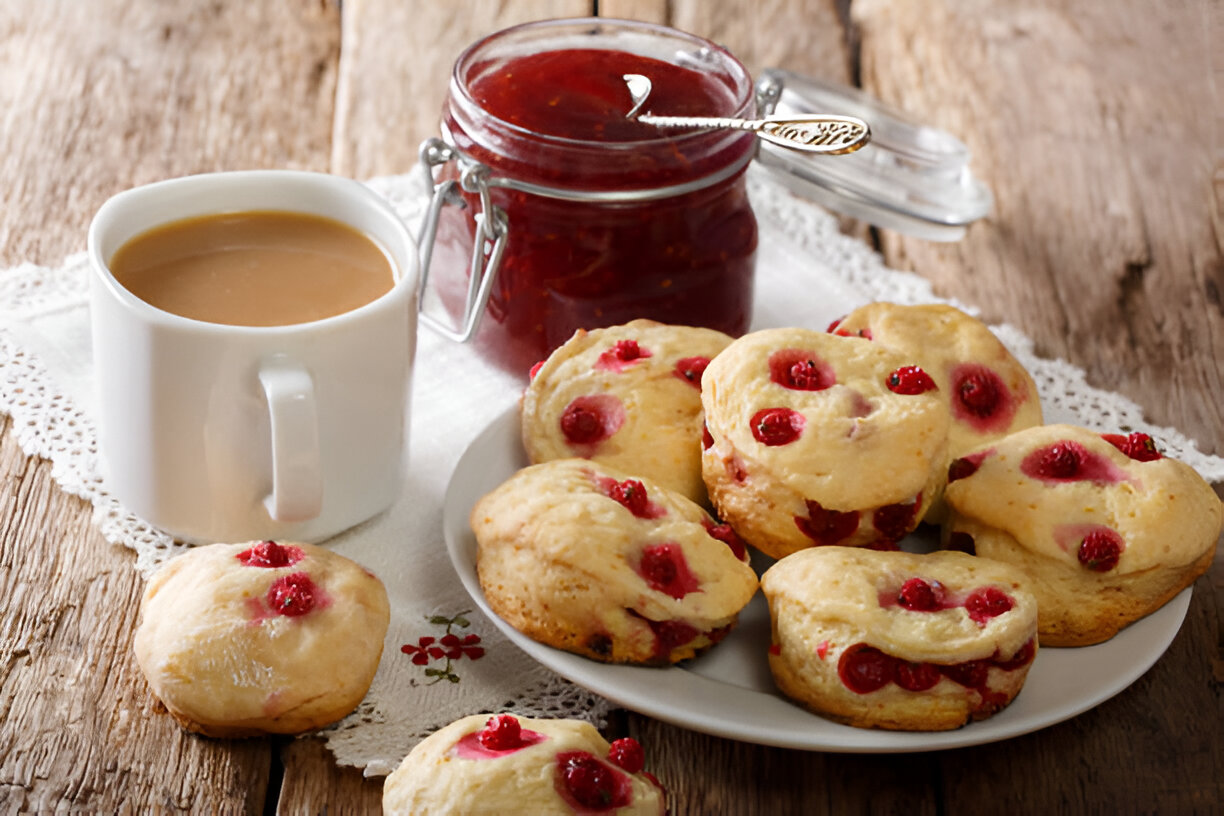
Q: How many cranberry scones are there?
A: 8